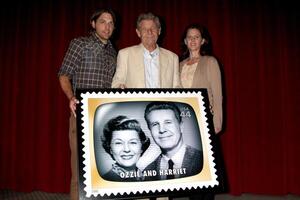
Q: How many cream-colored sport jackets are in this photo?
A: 1